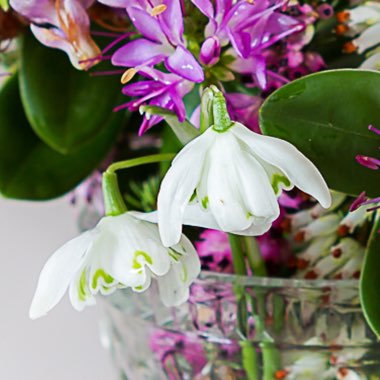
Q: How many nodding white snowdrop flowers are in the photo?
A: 2